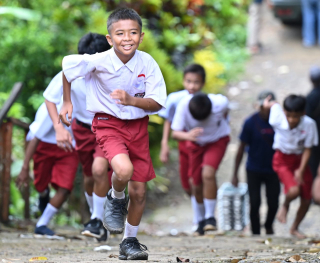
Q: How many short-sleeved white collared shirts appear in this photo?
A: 6